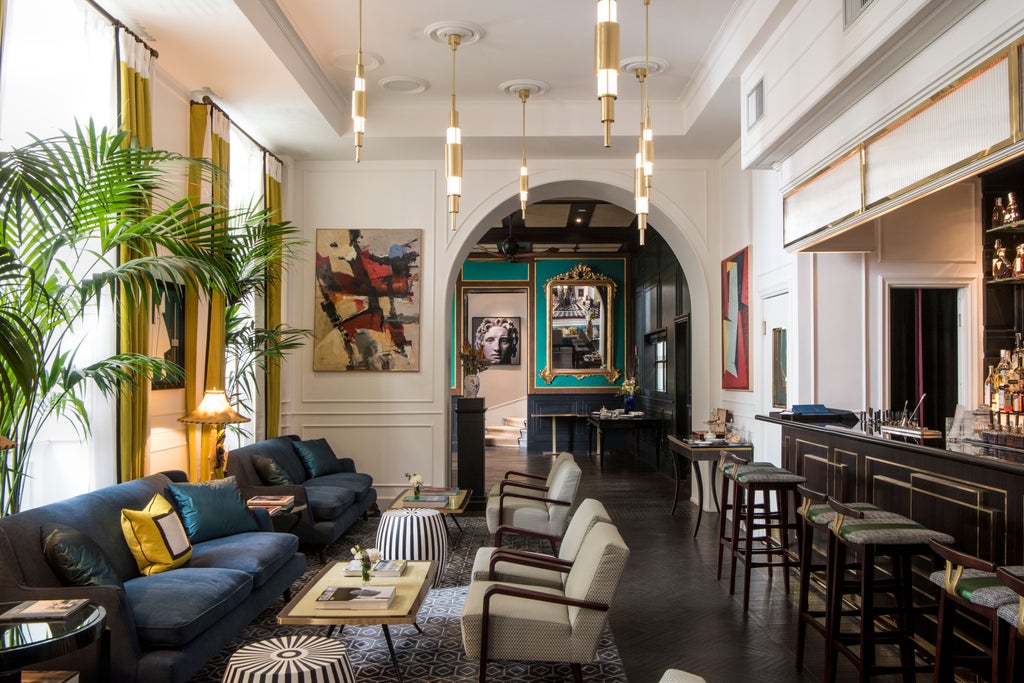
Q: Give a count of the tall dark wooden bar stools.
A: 6